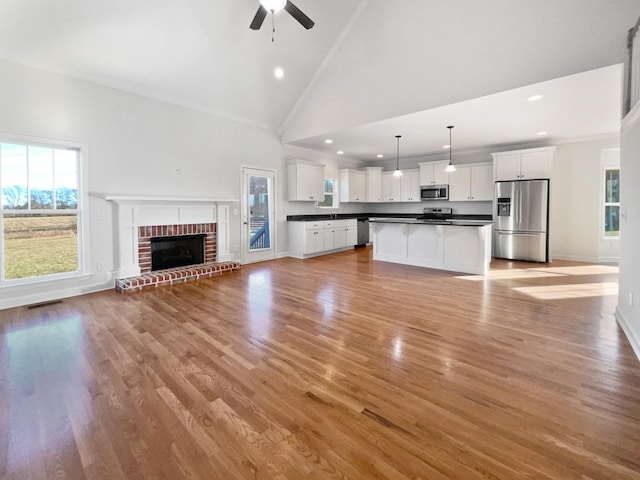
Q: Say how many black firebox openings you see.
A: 1